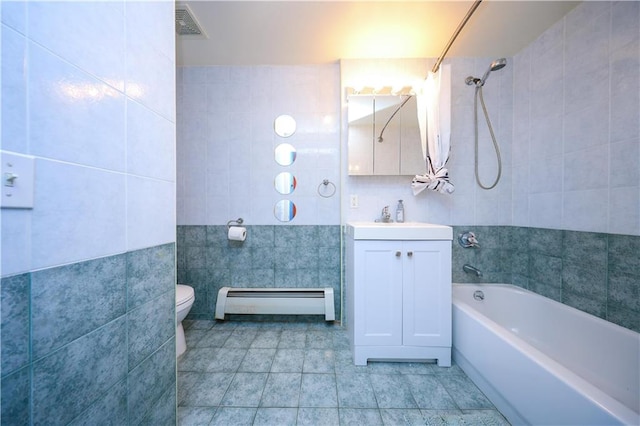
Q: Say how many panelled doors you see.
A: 2